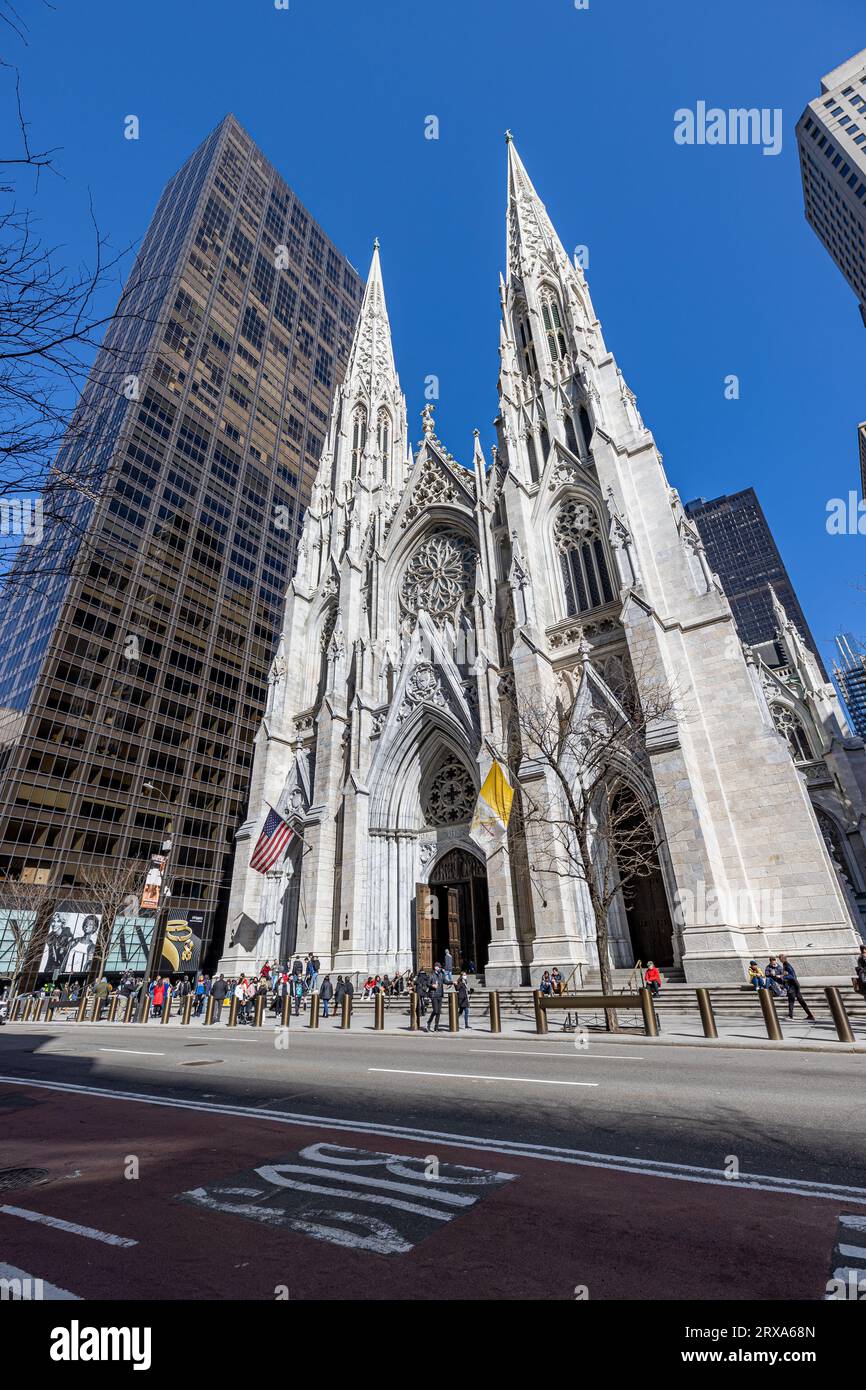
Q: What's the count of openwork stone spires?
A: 2